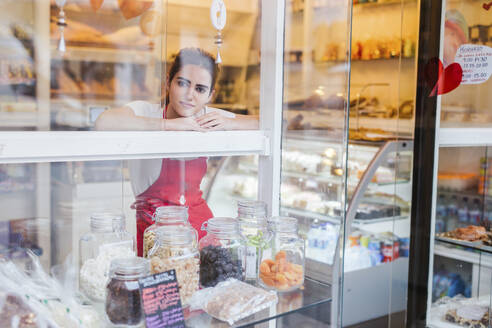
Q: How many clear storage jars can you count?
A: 7